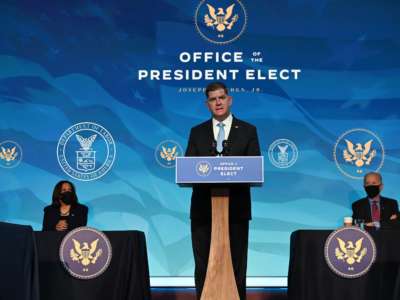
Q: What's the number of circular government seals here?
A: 9